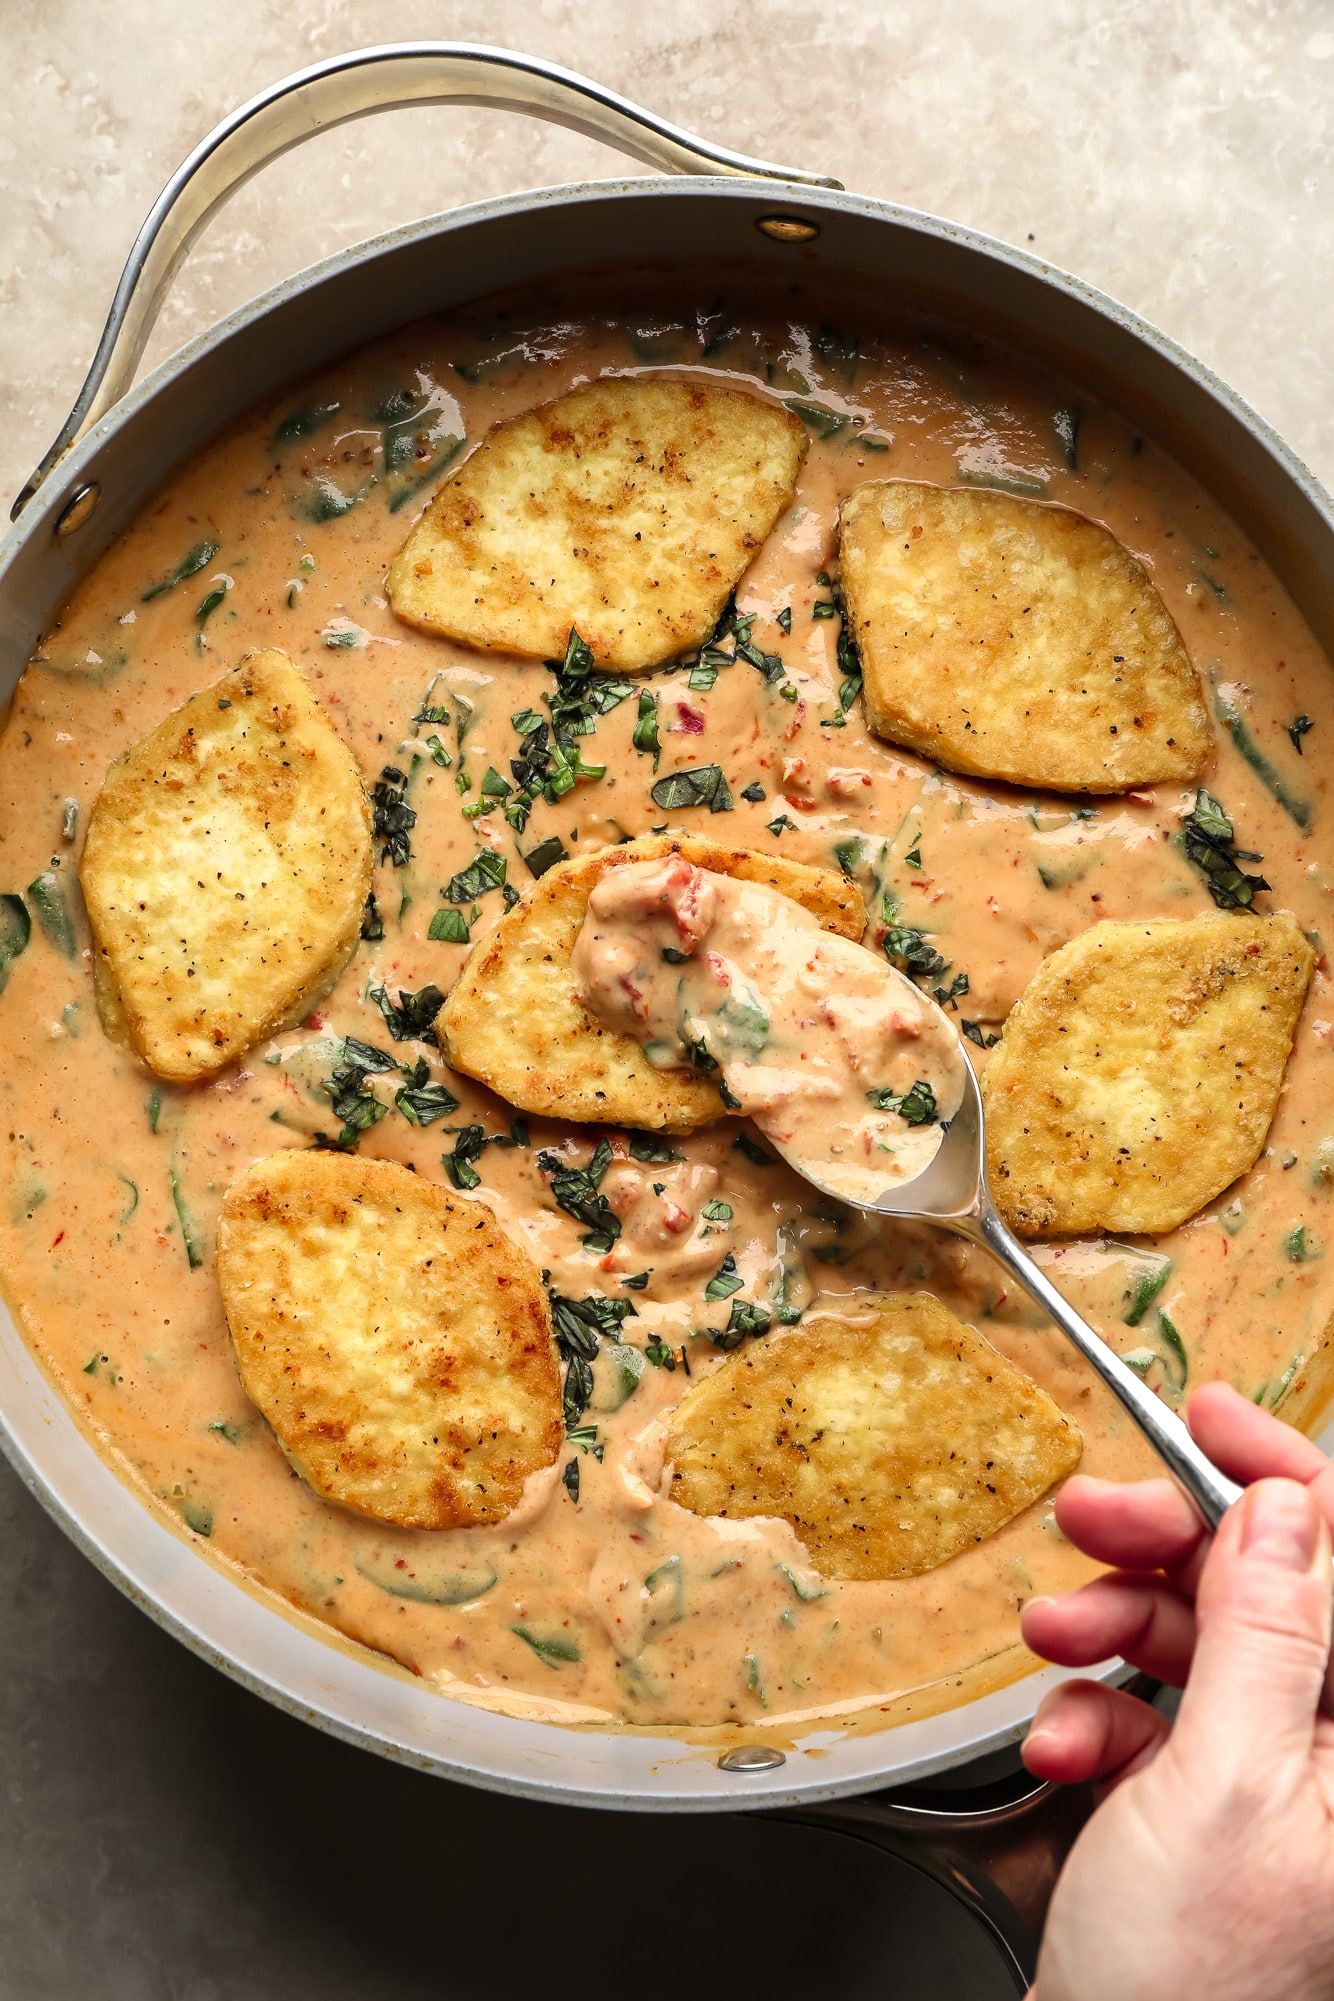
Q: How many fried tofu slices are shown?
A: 7